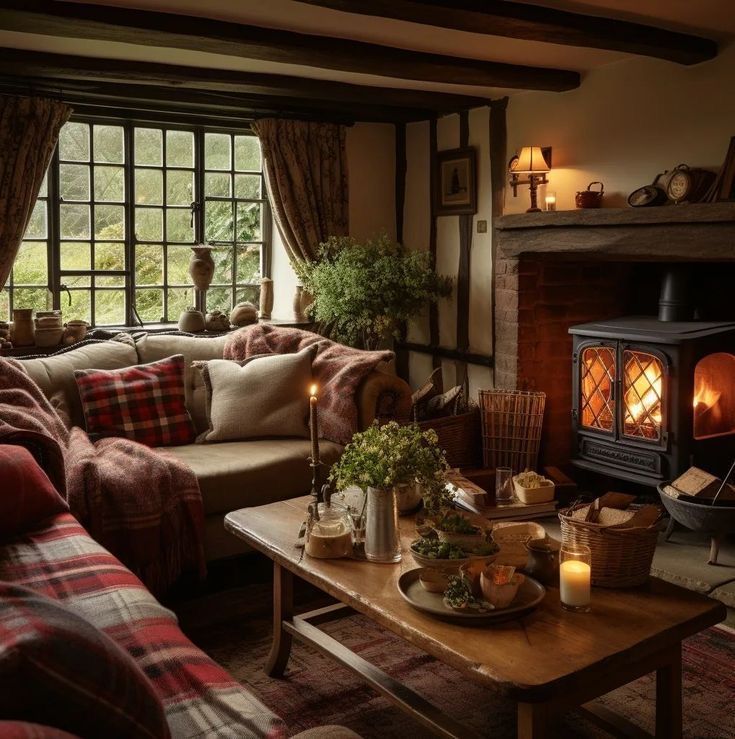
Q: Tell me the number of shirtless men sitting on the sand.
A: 0